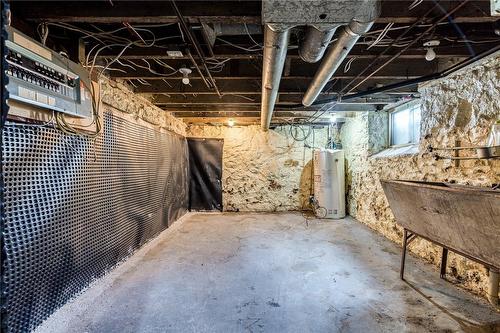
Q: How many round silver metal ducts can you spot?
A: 3